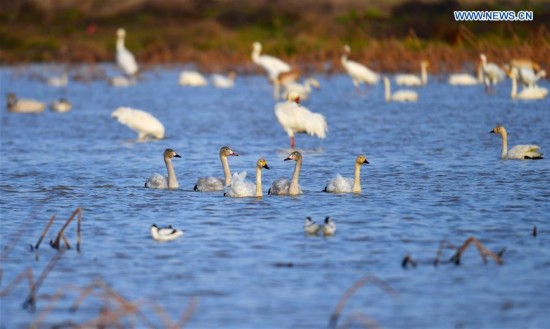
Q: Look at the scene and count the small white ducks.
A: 3